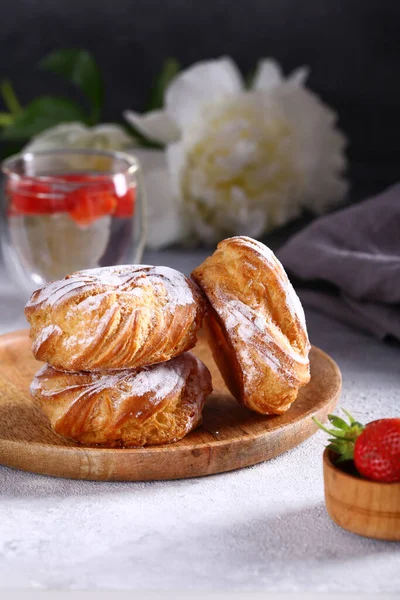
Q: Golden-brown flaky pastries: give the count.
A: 3